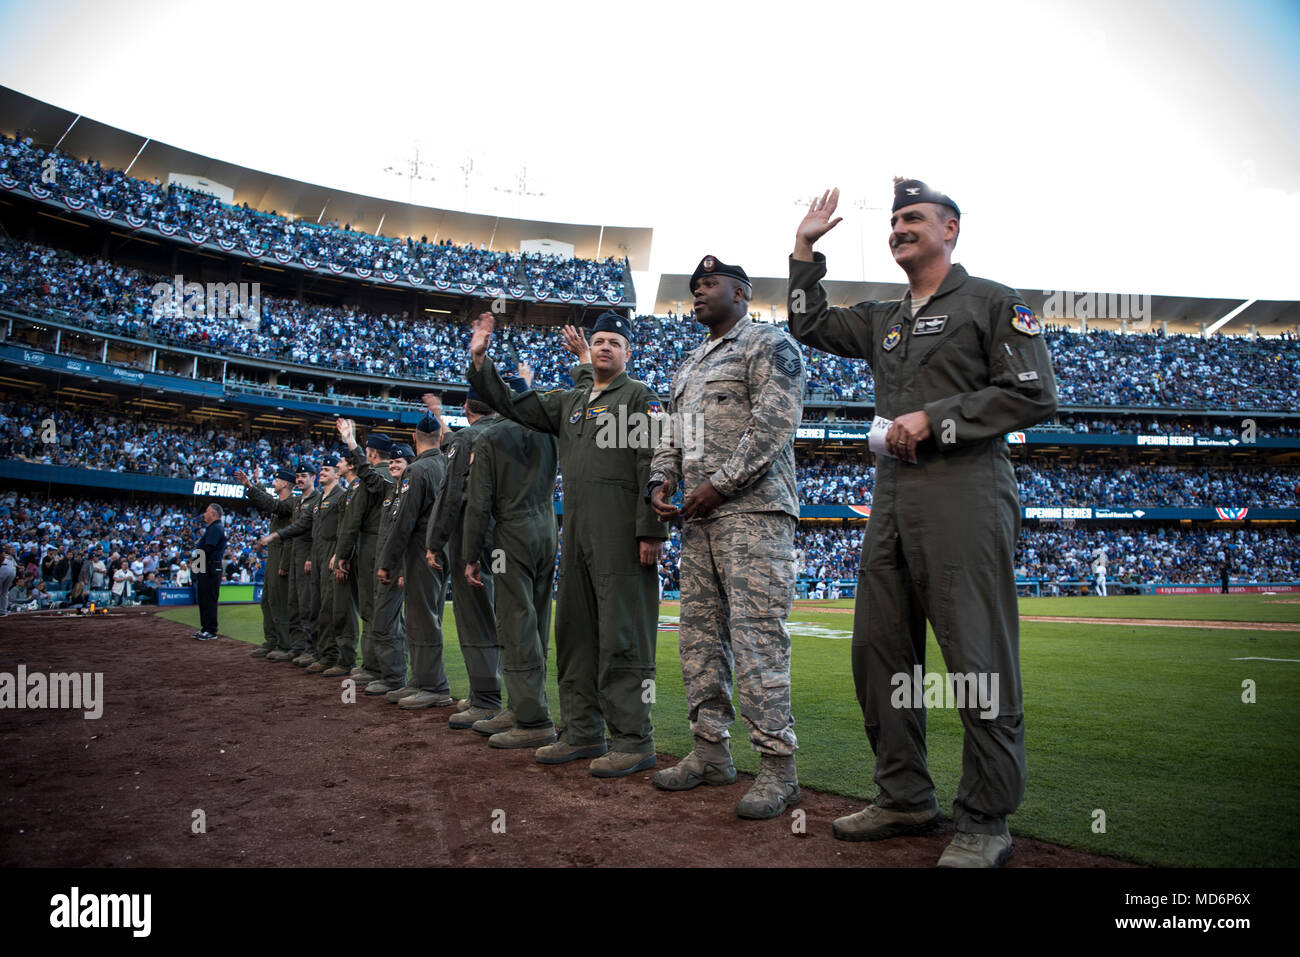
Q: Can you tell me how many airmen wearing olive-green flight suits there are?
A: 11